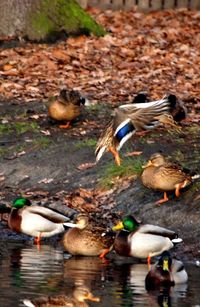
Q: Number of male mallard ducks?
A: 3